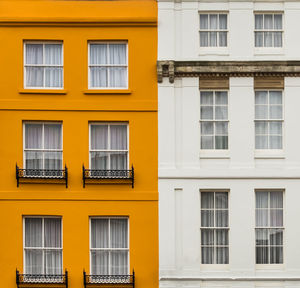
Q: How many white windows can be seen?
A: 12